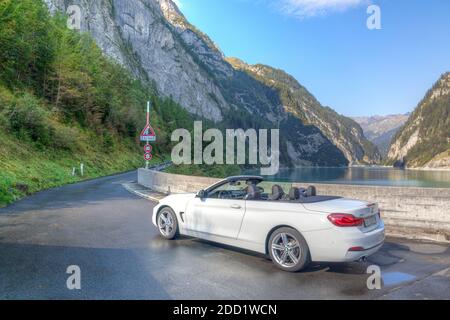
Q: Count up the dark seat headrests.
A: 4